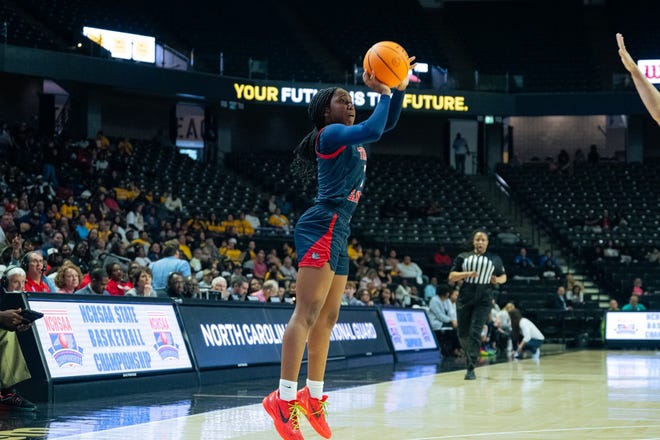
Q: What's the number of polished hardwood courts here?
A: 1